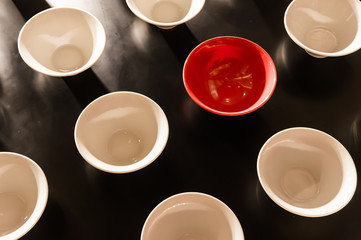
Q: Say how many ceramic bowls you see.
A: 8